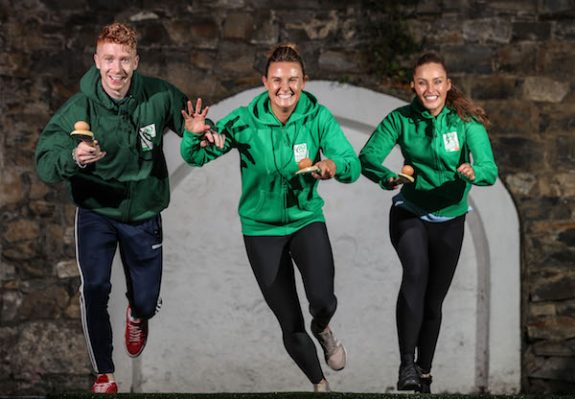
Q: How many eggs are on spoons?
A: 3